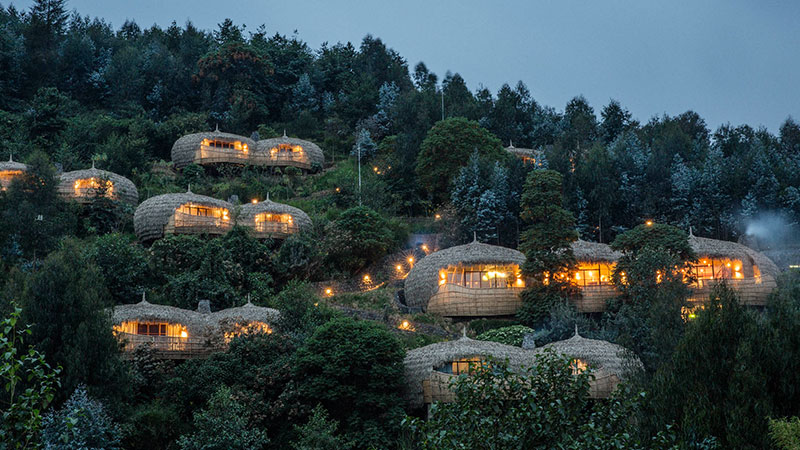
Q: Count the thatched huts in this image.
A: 14